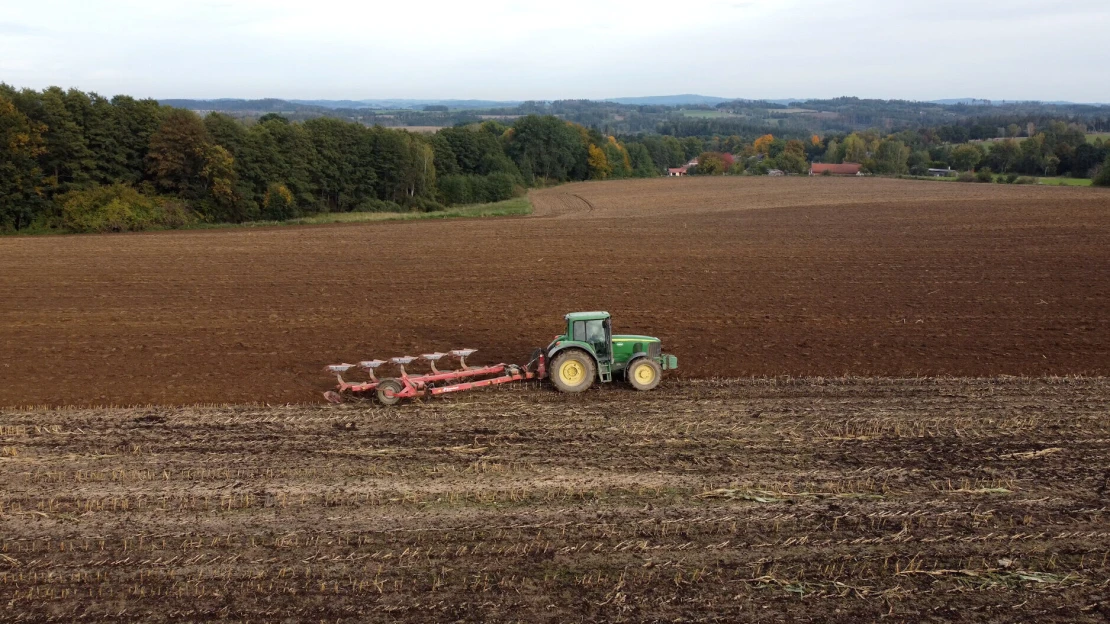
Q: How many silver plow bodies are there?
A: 5